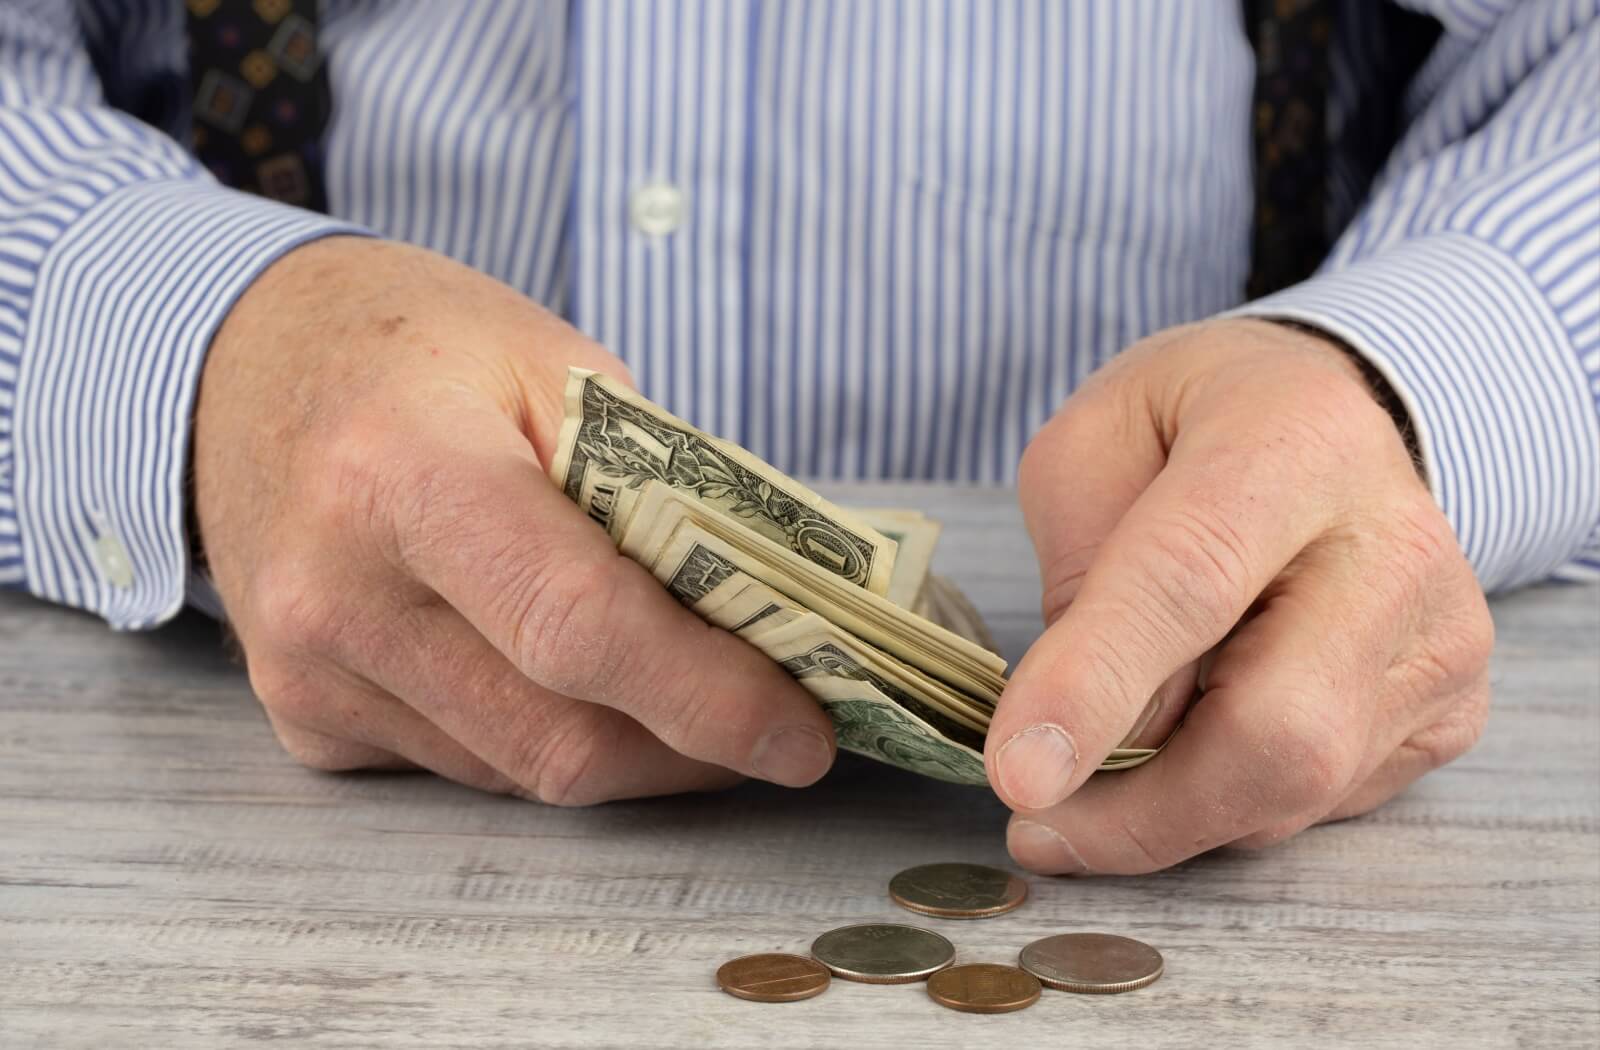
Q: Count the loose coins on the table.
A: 5